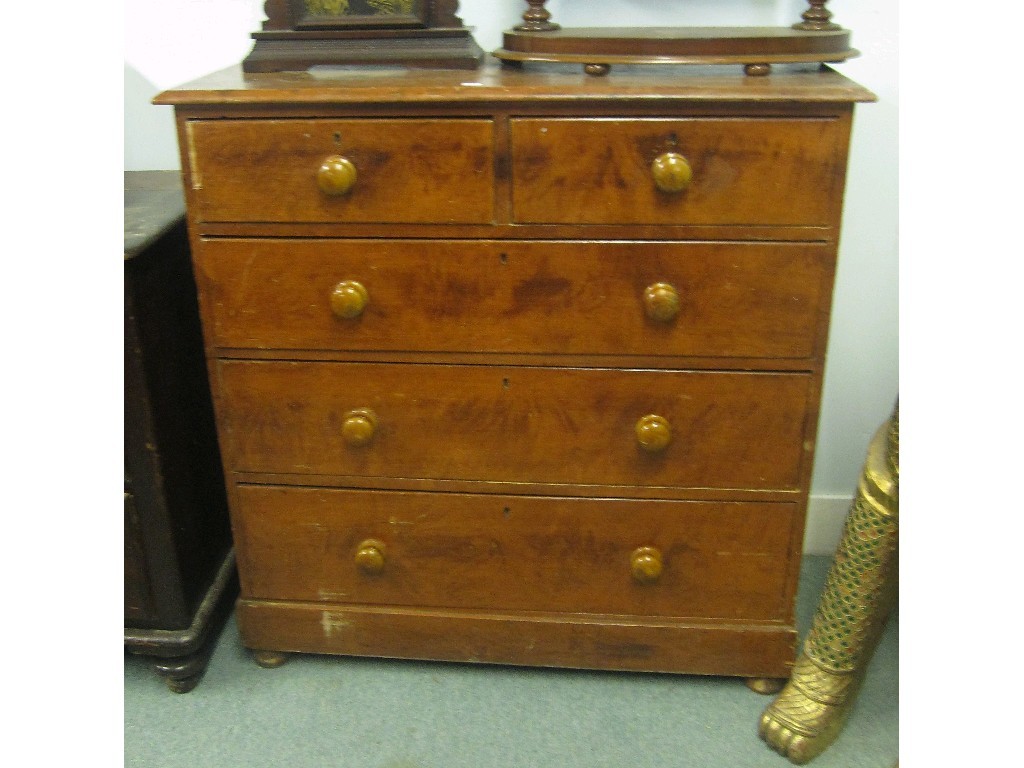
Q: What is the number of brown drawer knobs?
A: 8